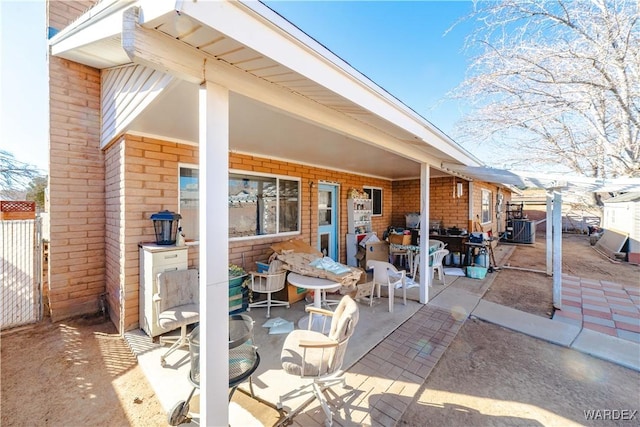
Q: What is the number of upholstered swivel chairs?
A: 3